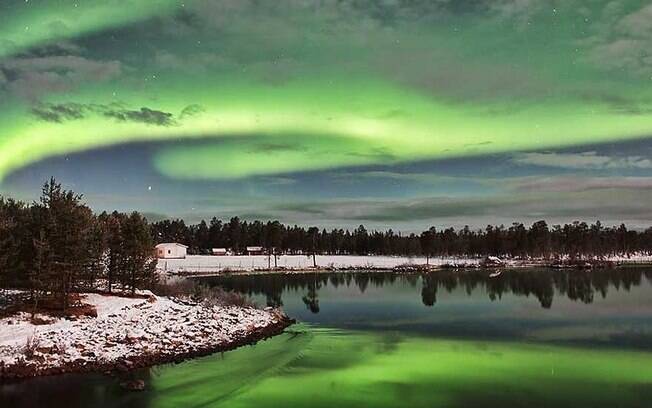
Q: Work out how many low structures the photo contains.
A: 3